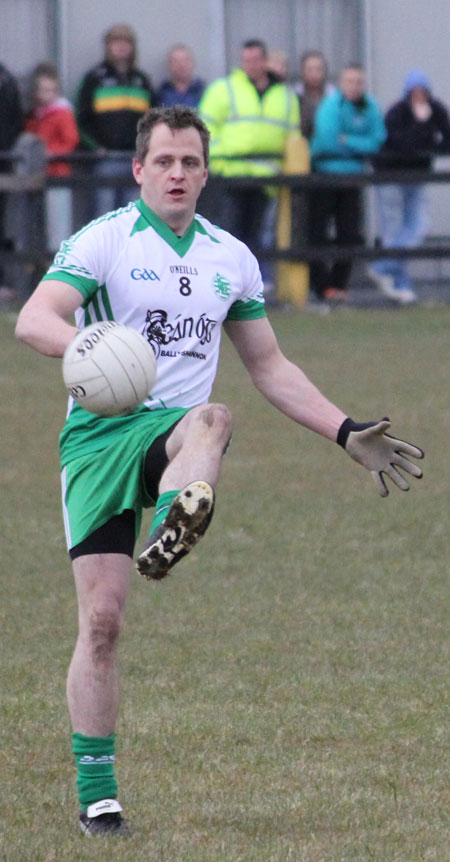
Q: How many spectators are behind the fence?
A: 9